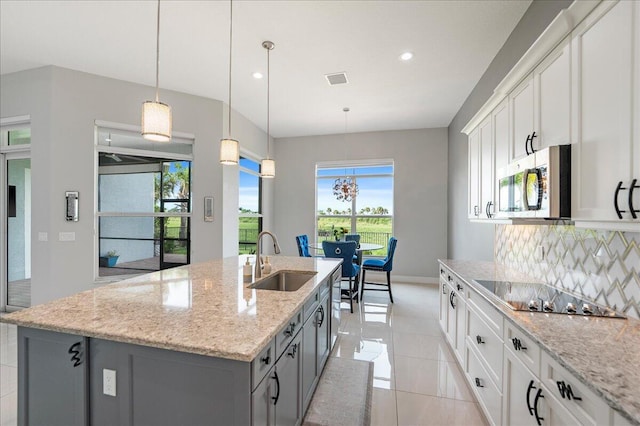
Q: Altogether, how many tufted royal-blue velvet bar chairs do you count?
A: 4